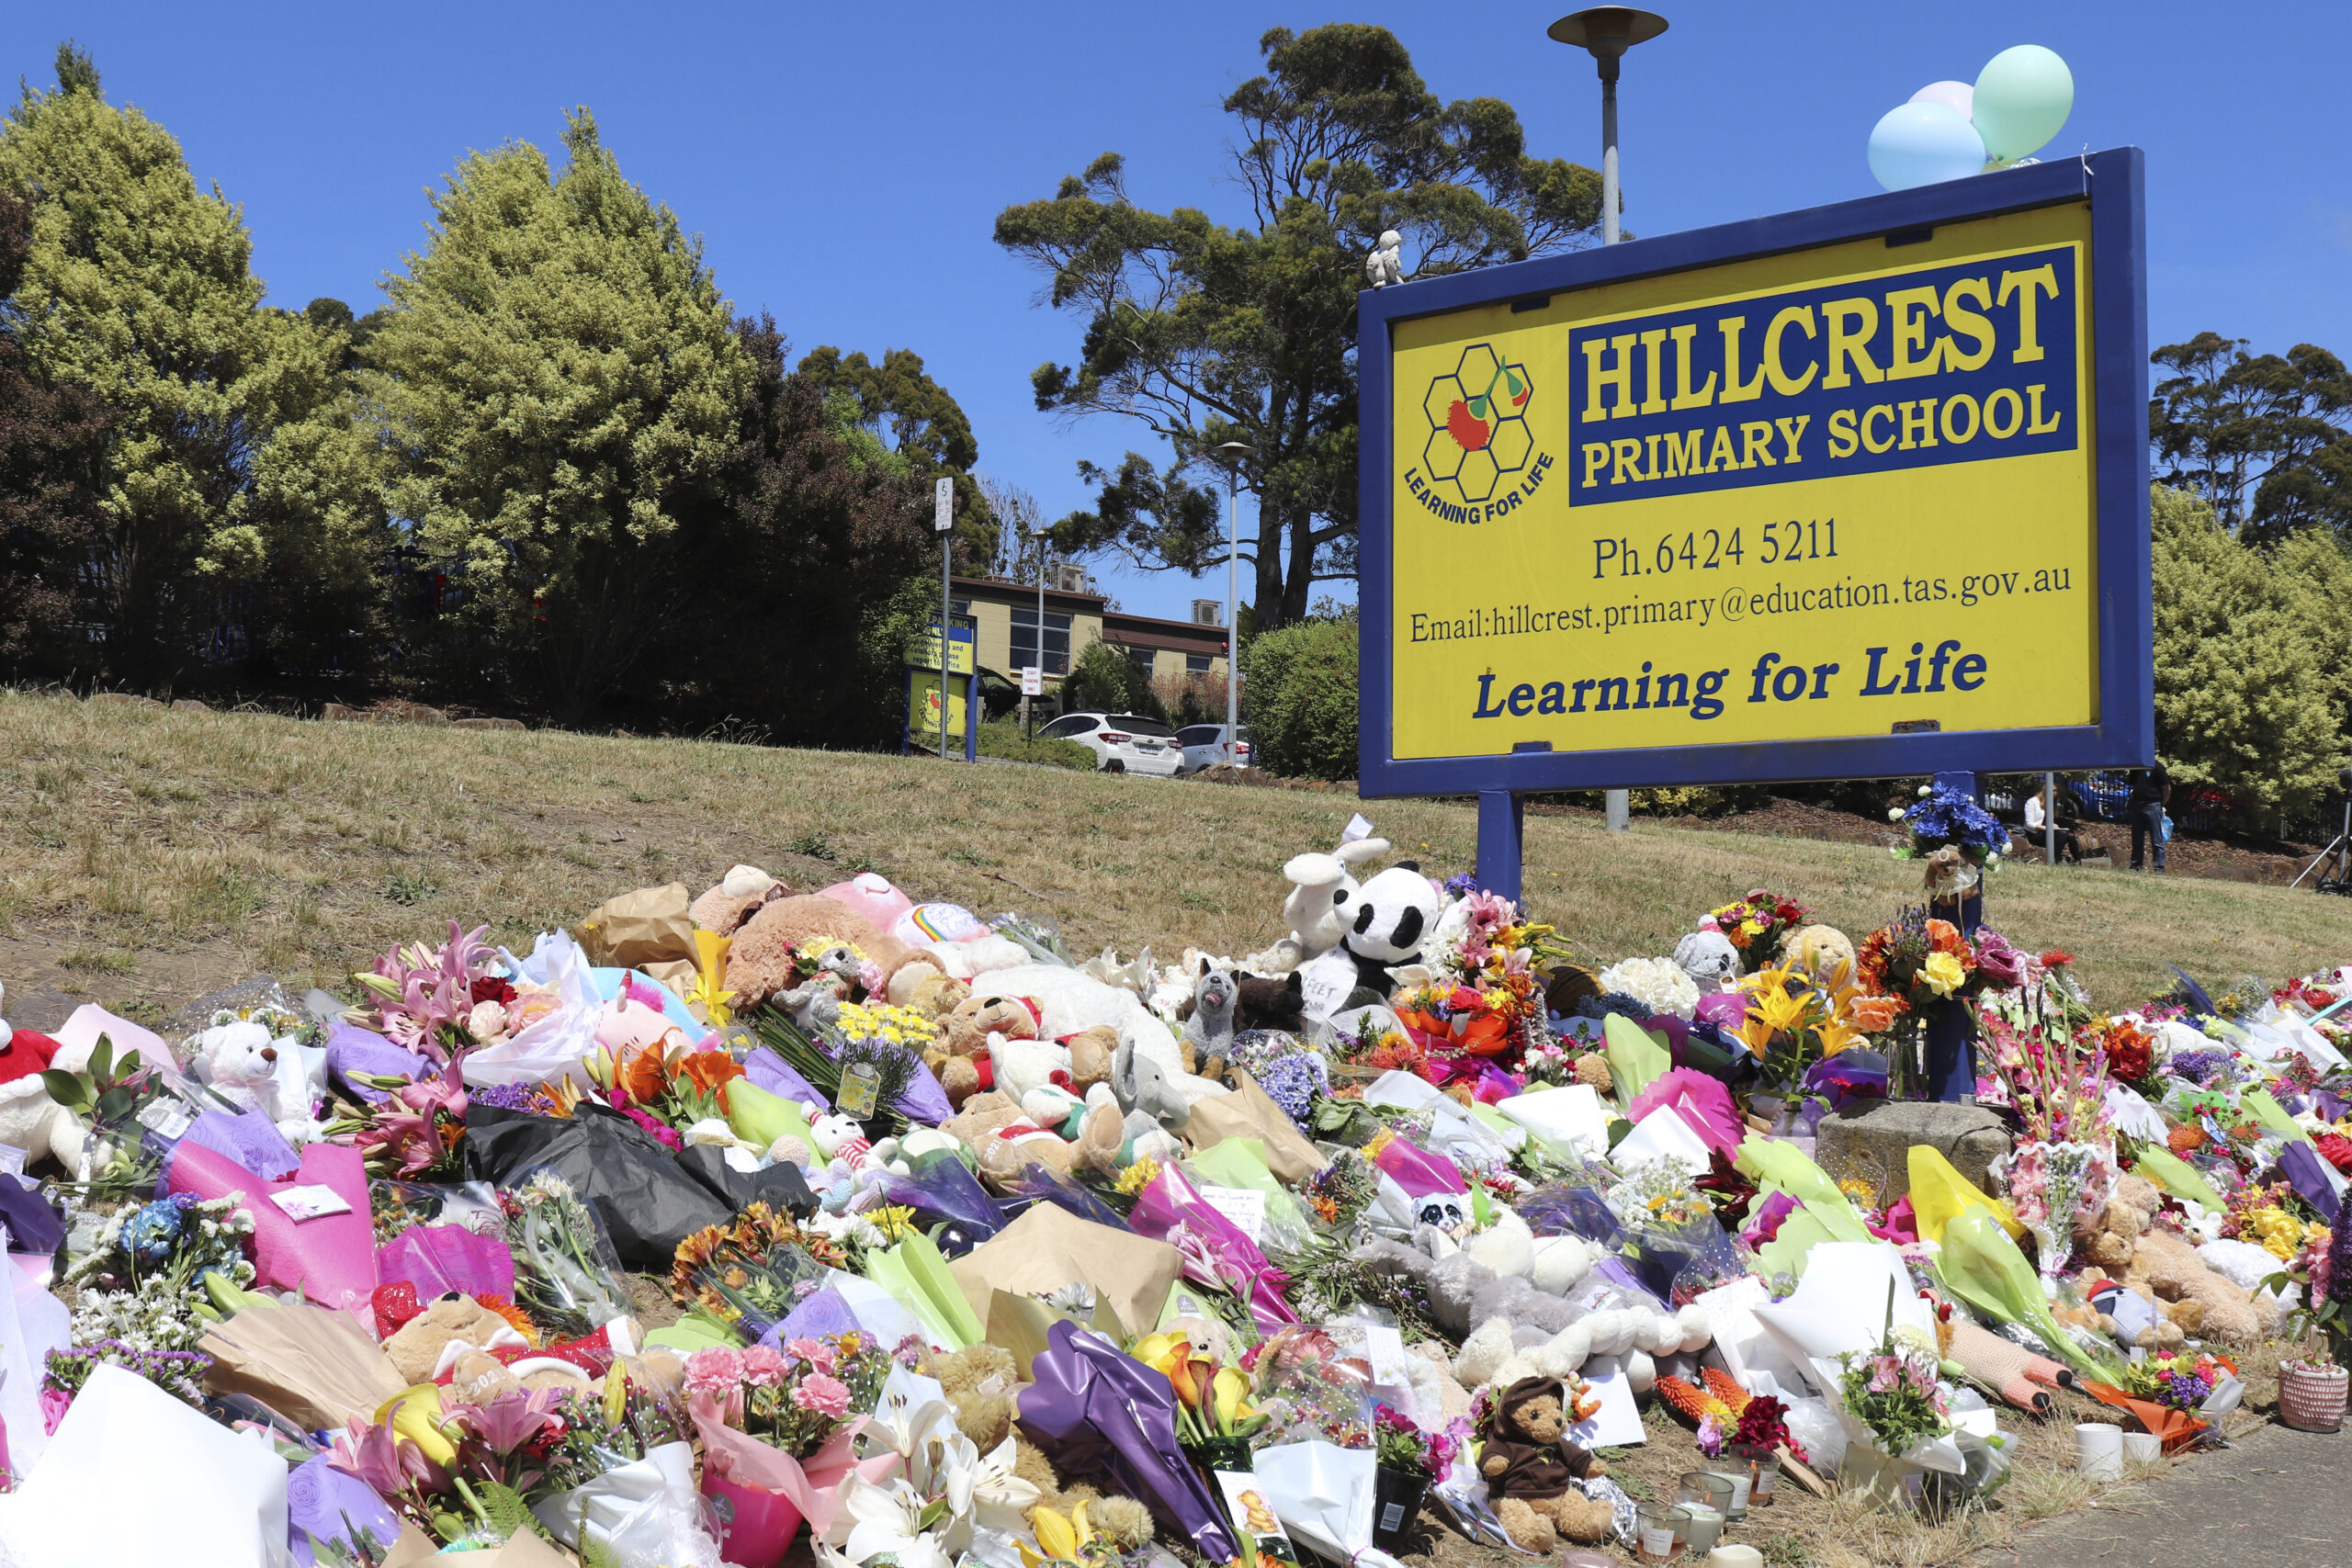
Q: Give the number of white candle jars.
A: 2